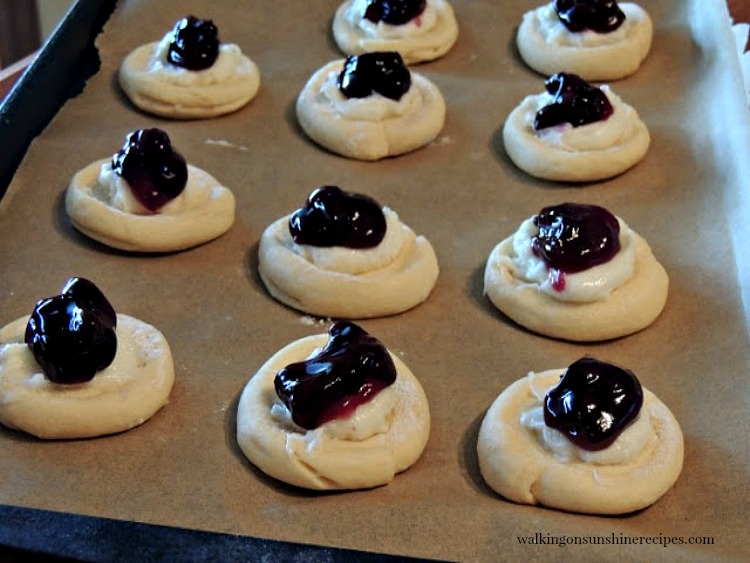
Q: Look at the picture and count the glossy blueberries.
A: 11